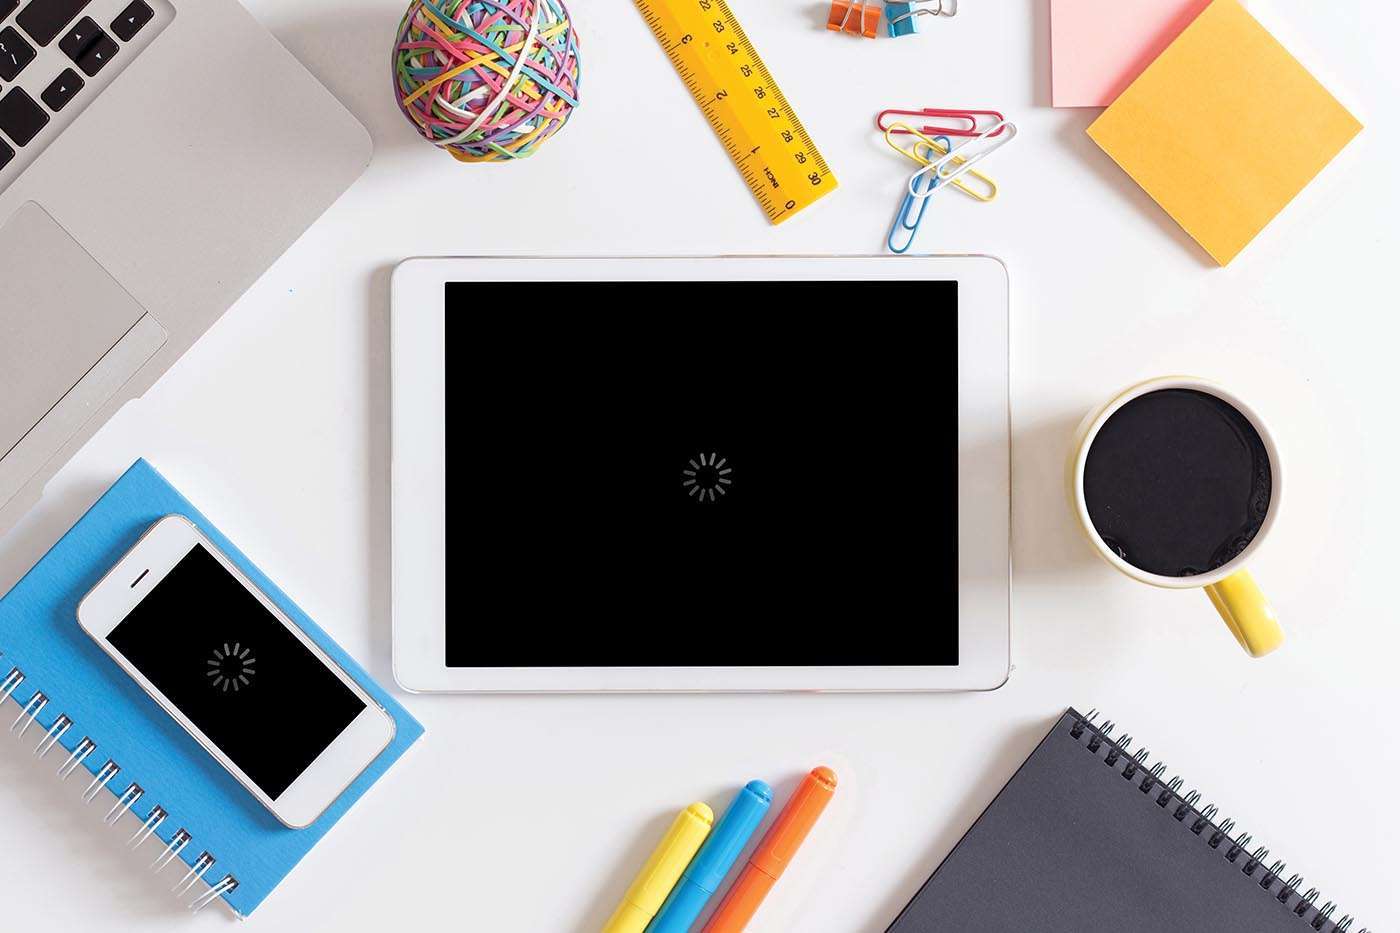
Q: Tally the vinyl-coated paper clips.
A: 4